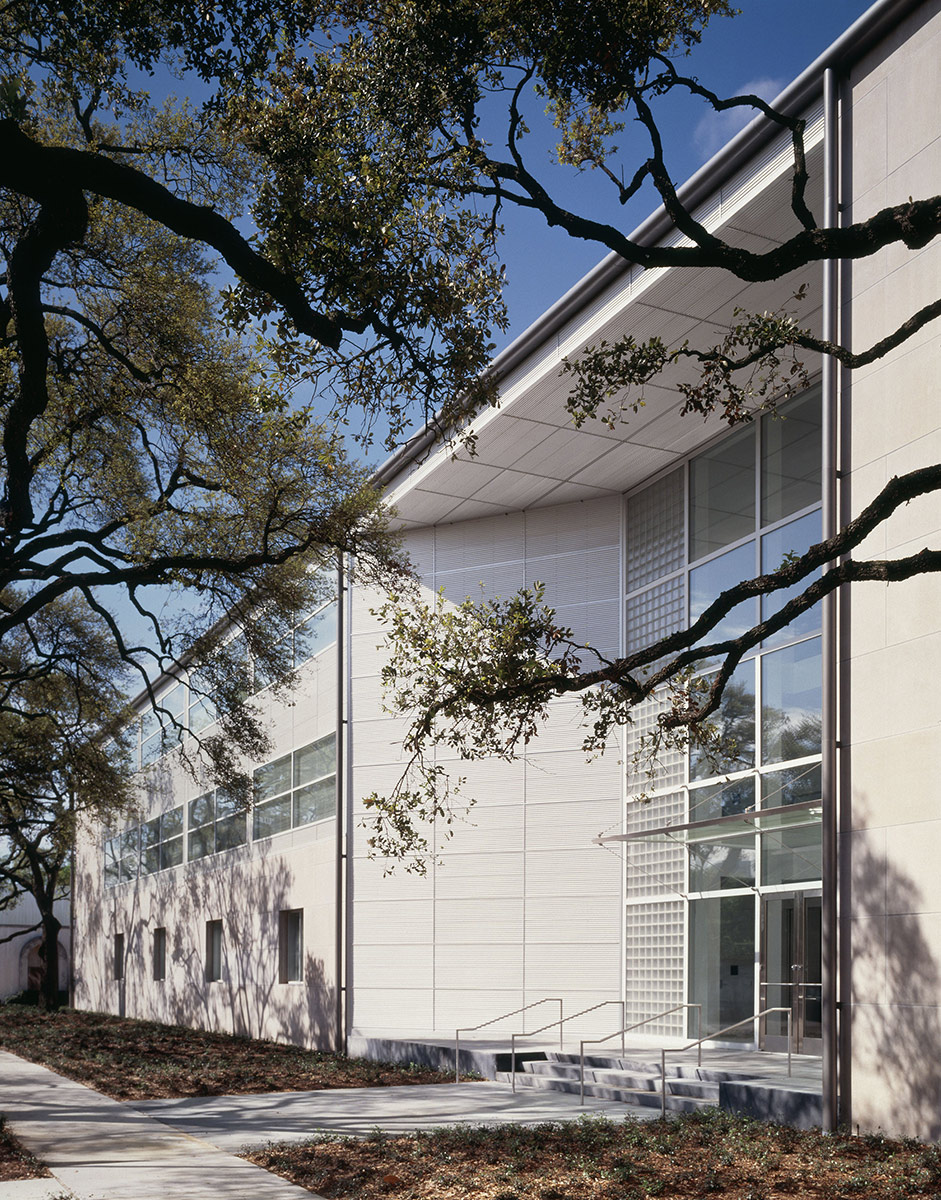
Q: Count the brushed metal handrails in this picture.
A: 4